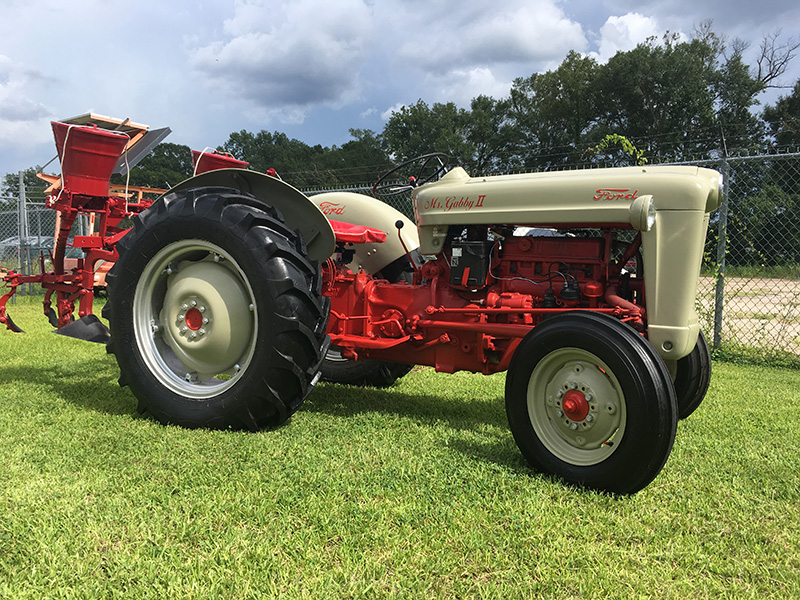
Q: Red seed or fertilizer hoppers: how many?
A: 2